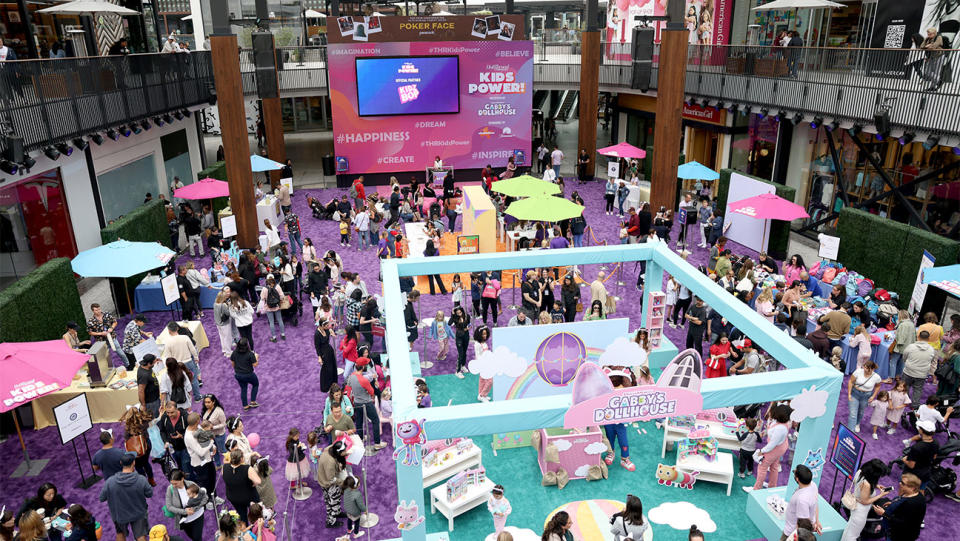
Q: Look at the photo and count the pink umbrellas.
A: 4